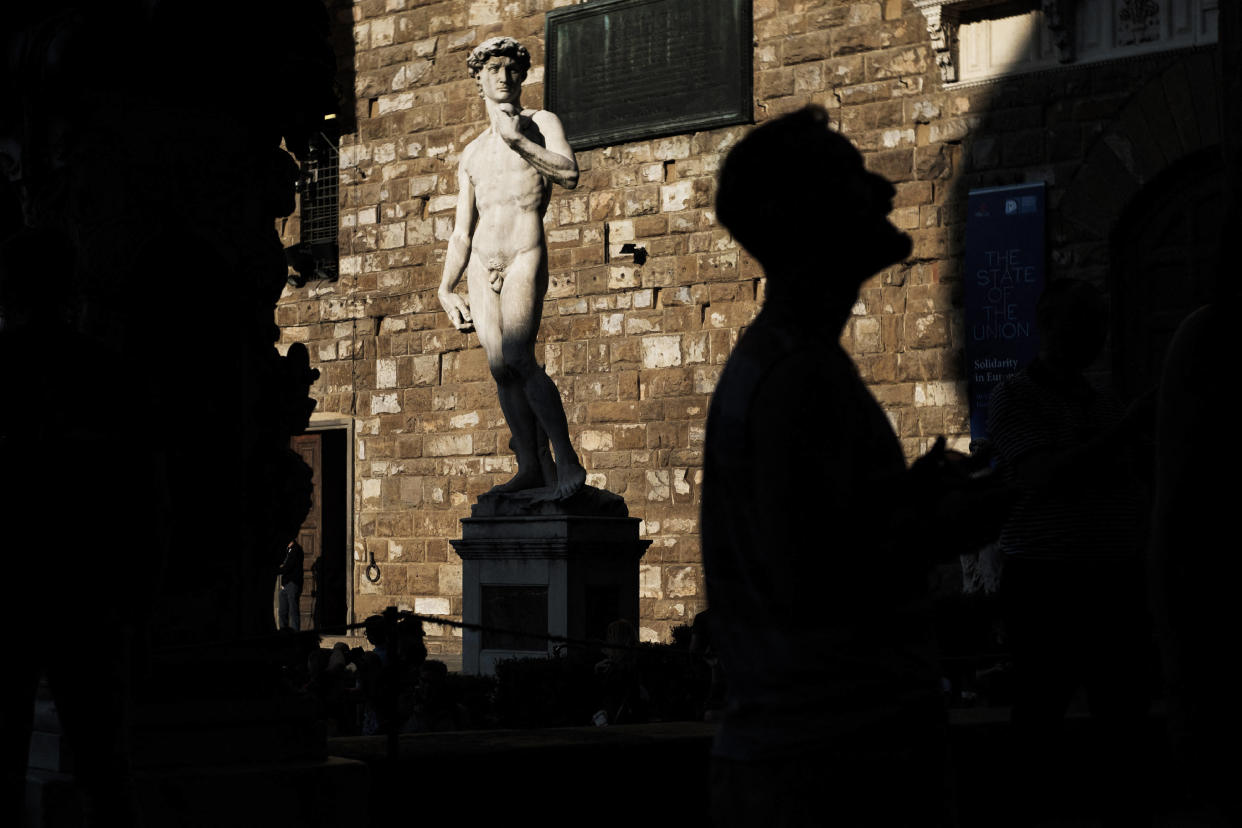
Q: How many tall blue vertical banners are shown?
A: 1